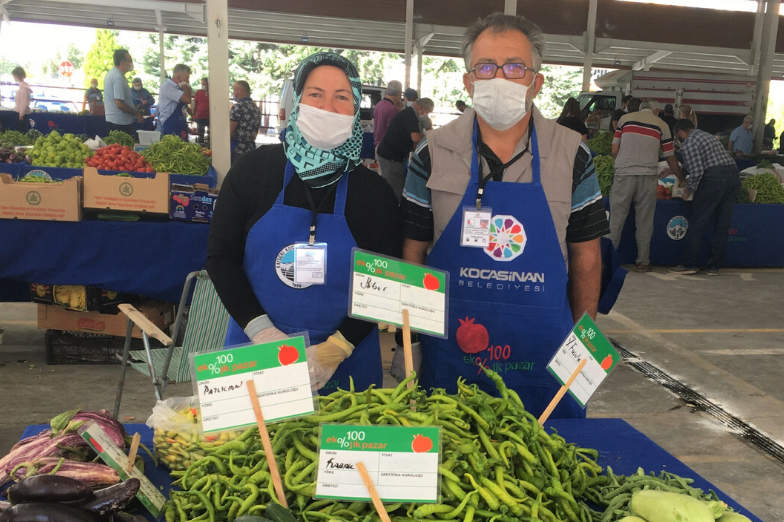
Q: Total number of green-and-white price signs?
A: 5